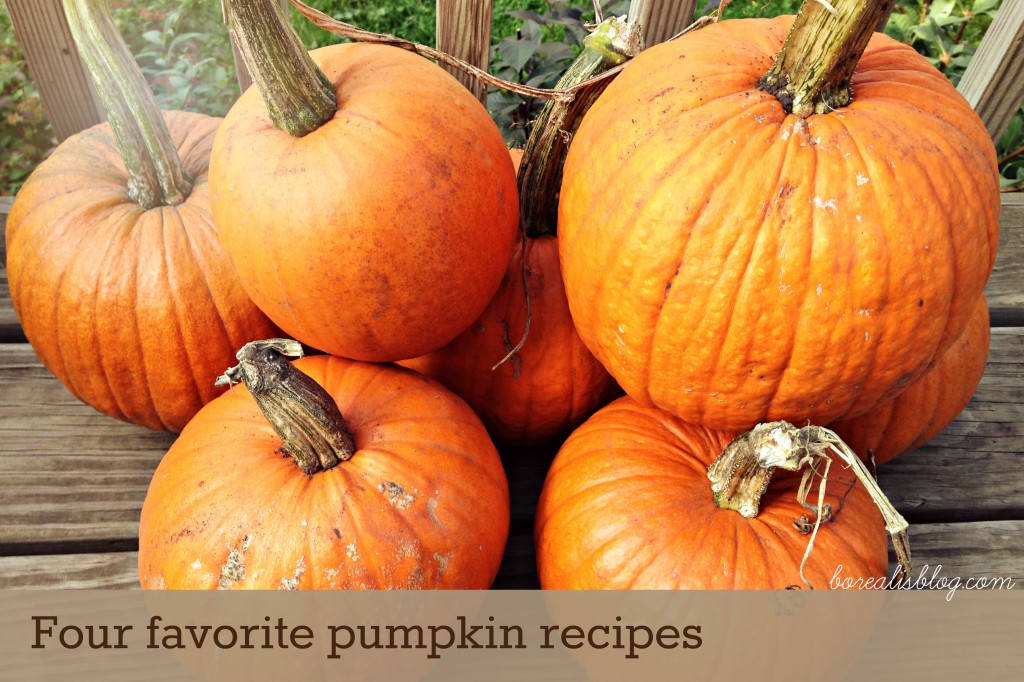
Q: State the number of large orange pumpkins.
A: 7